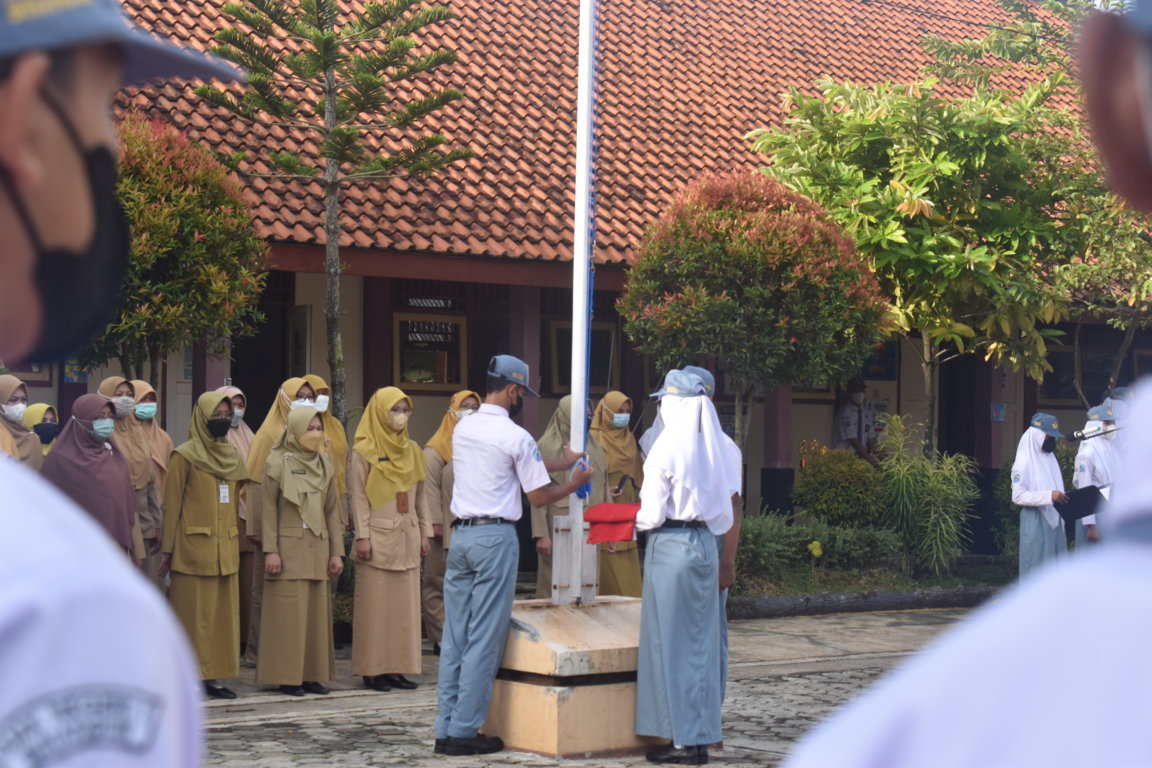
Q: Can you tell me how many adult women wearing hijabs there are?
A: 14